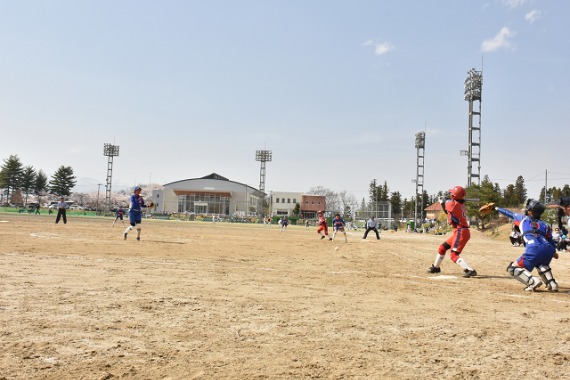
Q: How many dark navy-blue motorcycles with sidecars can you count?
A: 0